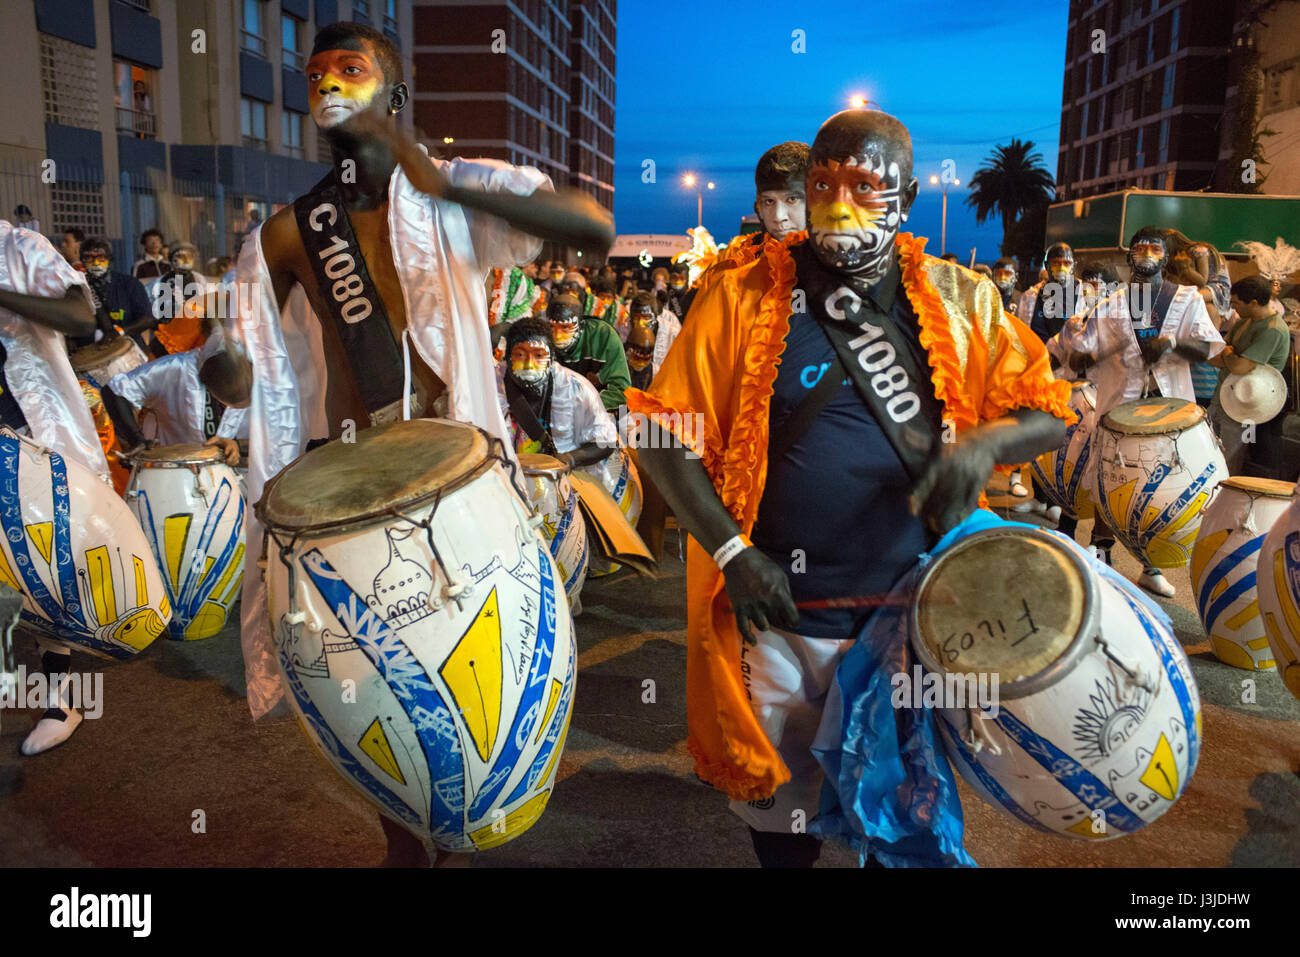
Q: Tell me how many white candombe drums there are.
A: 11